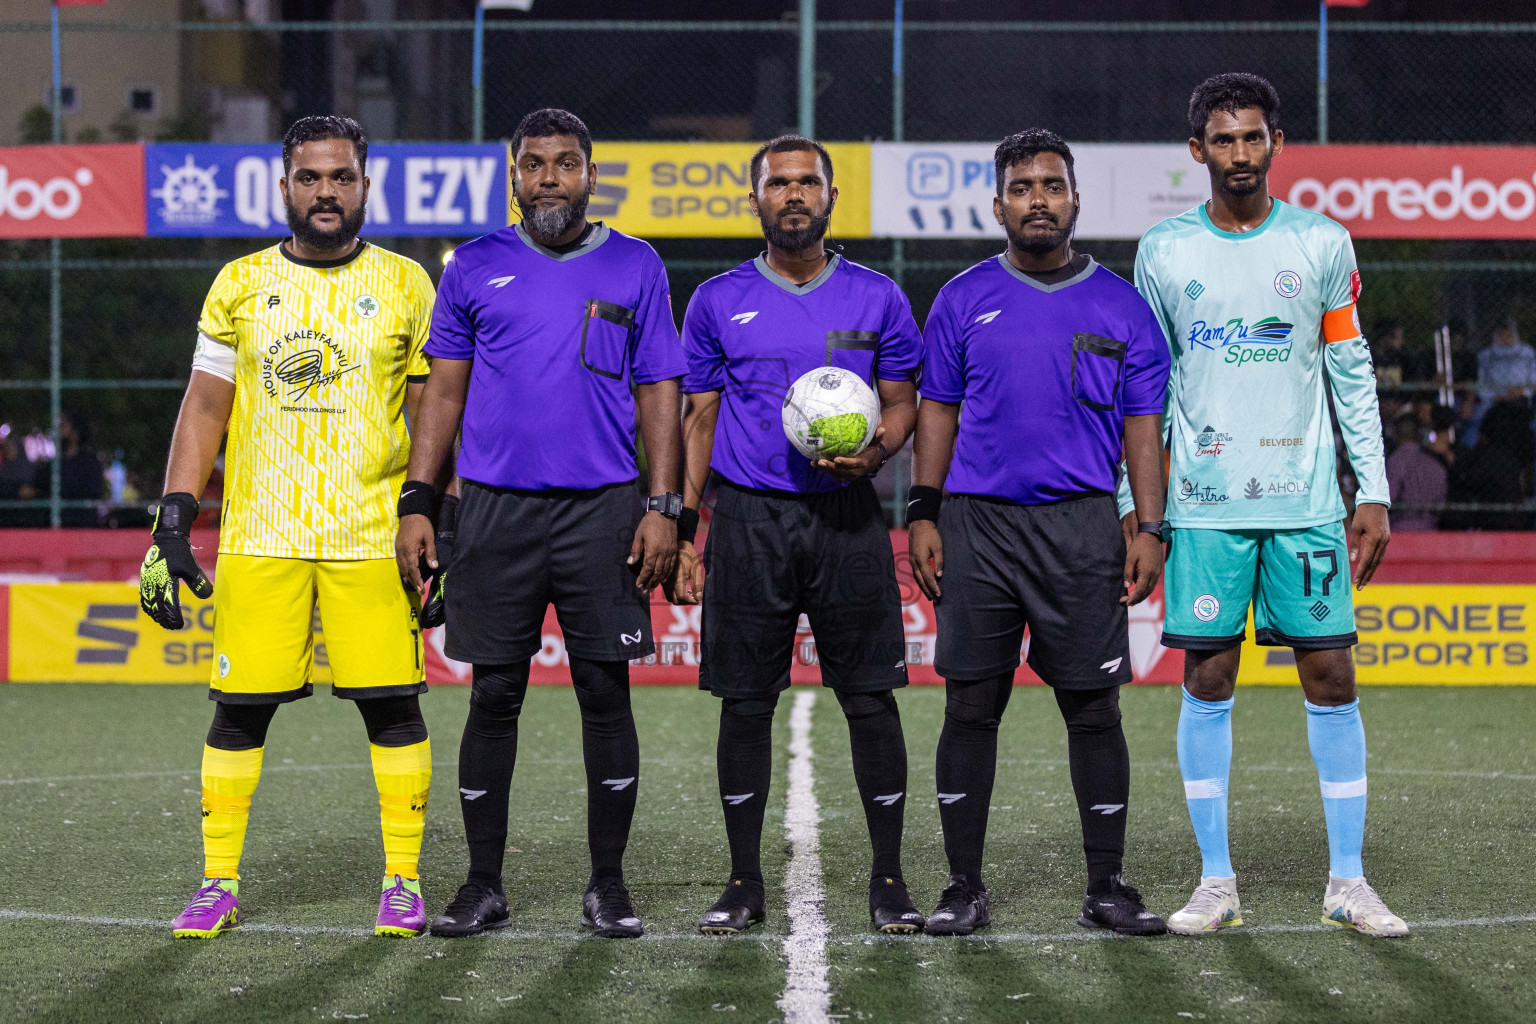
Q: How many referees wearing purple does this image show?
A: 3